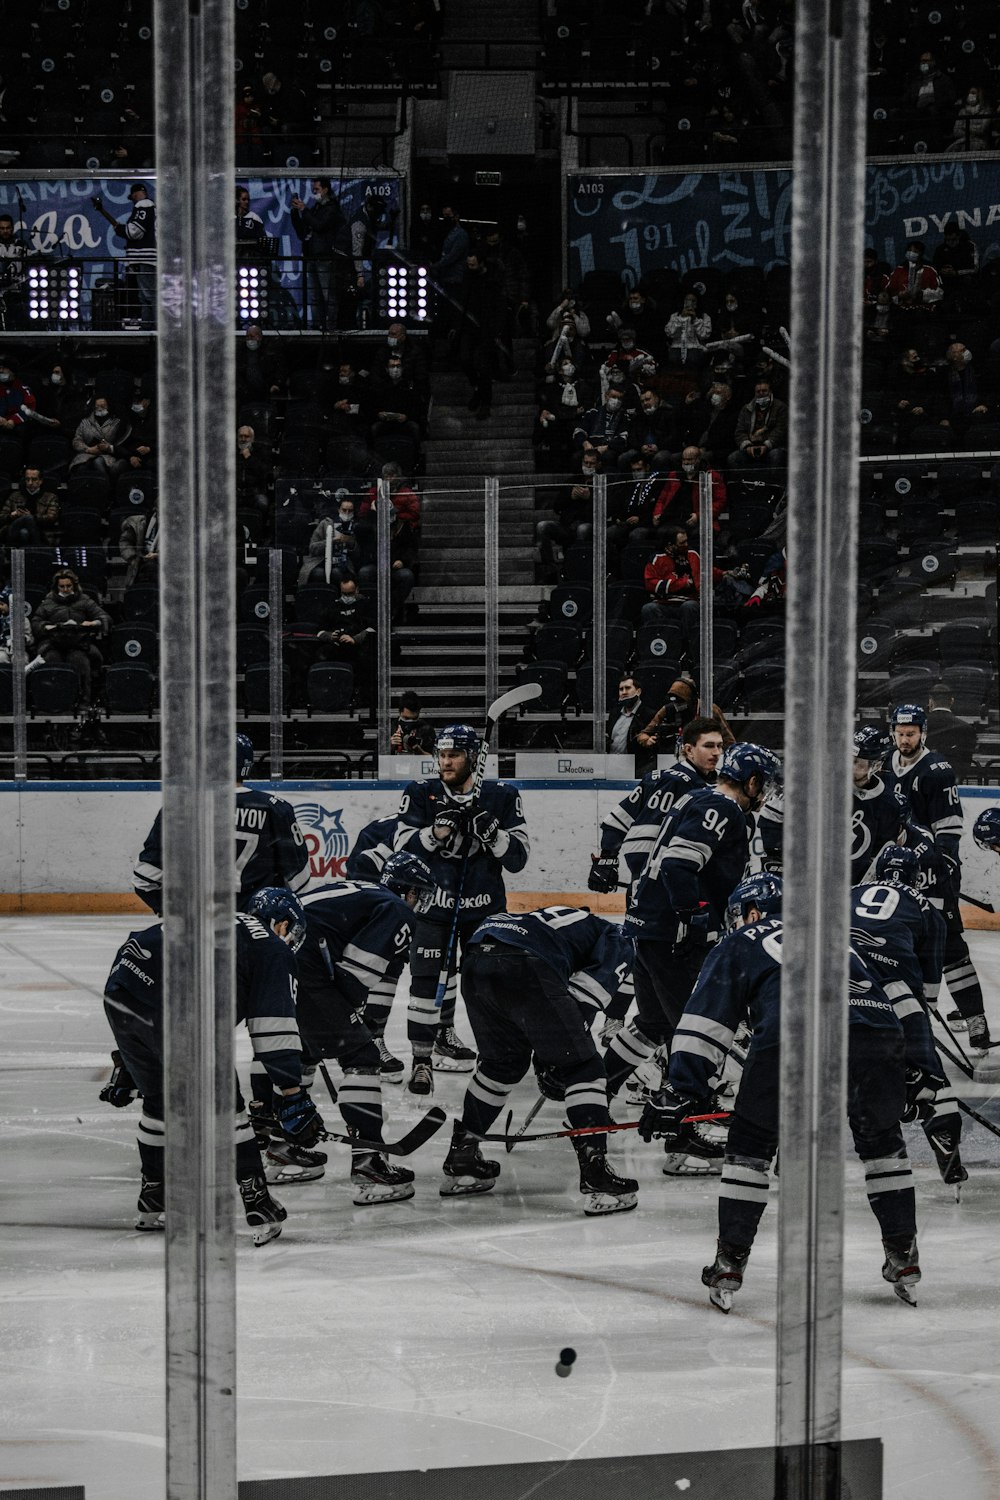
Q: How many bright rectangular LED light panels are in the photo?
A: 3